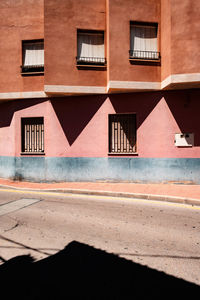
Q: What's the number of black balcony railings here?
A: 3